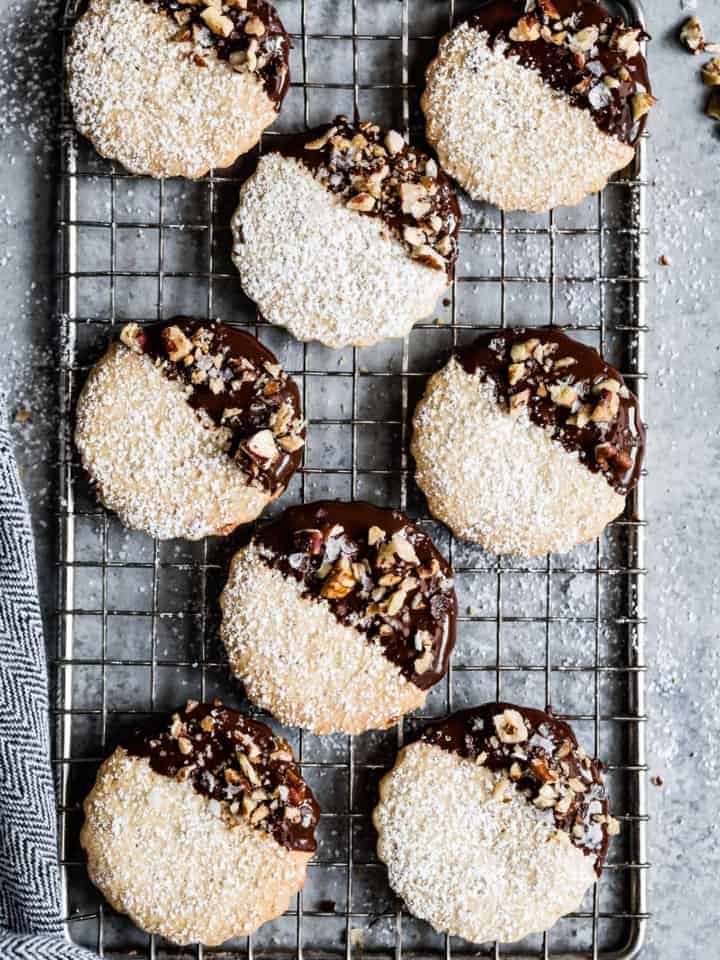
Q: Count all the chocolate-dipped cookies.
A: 8